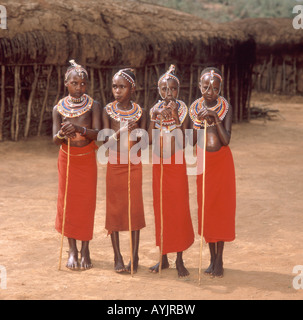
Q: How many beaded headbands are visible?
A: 4